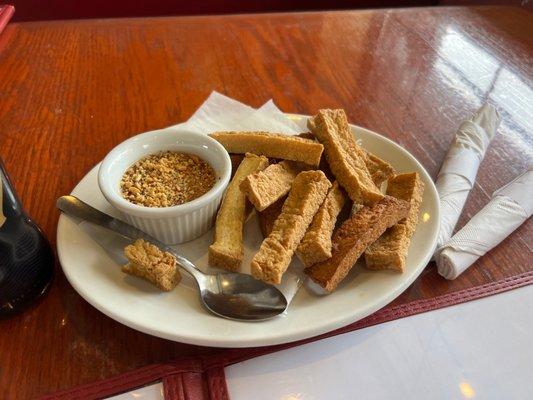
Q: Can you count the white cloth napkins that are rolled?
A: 2